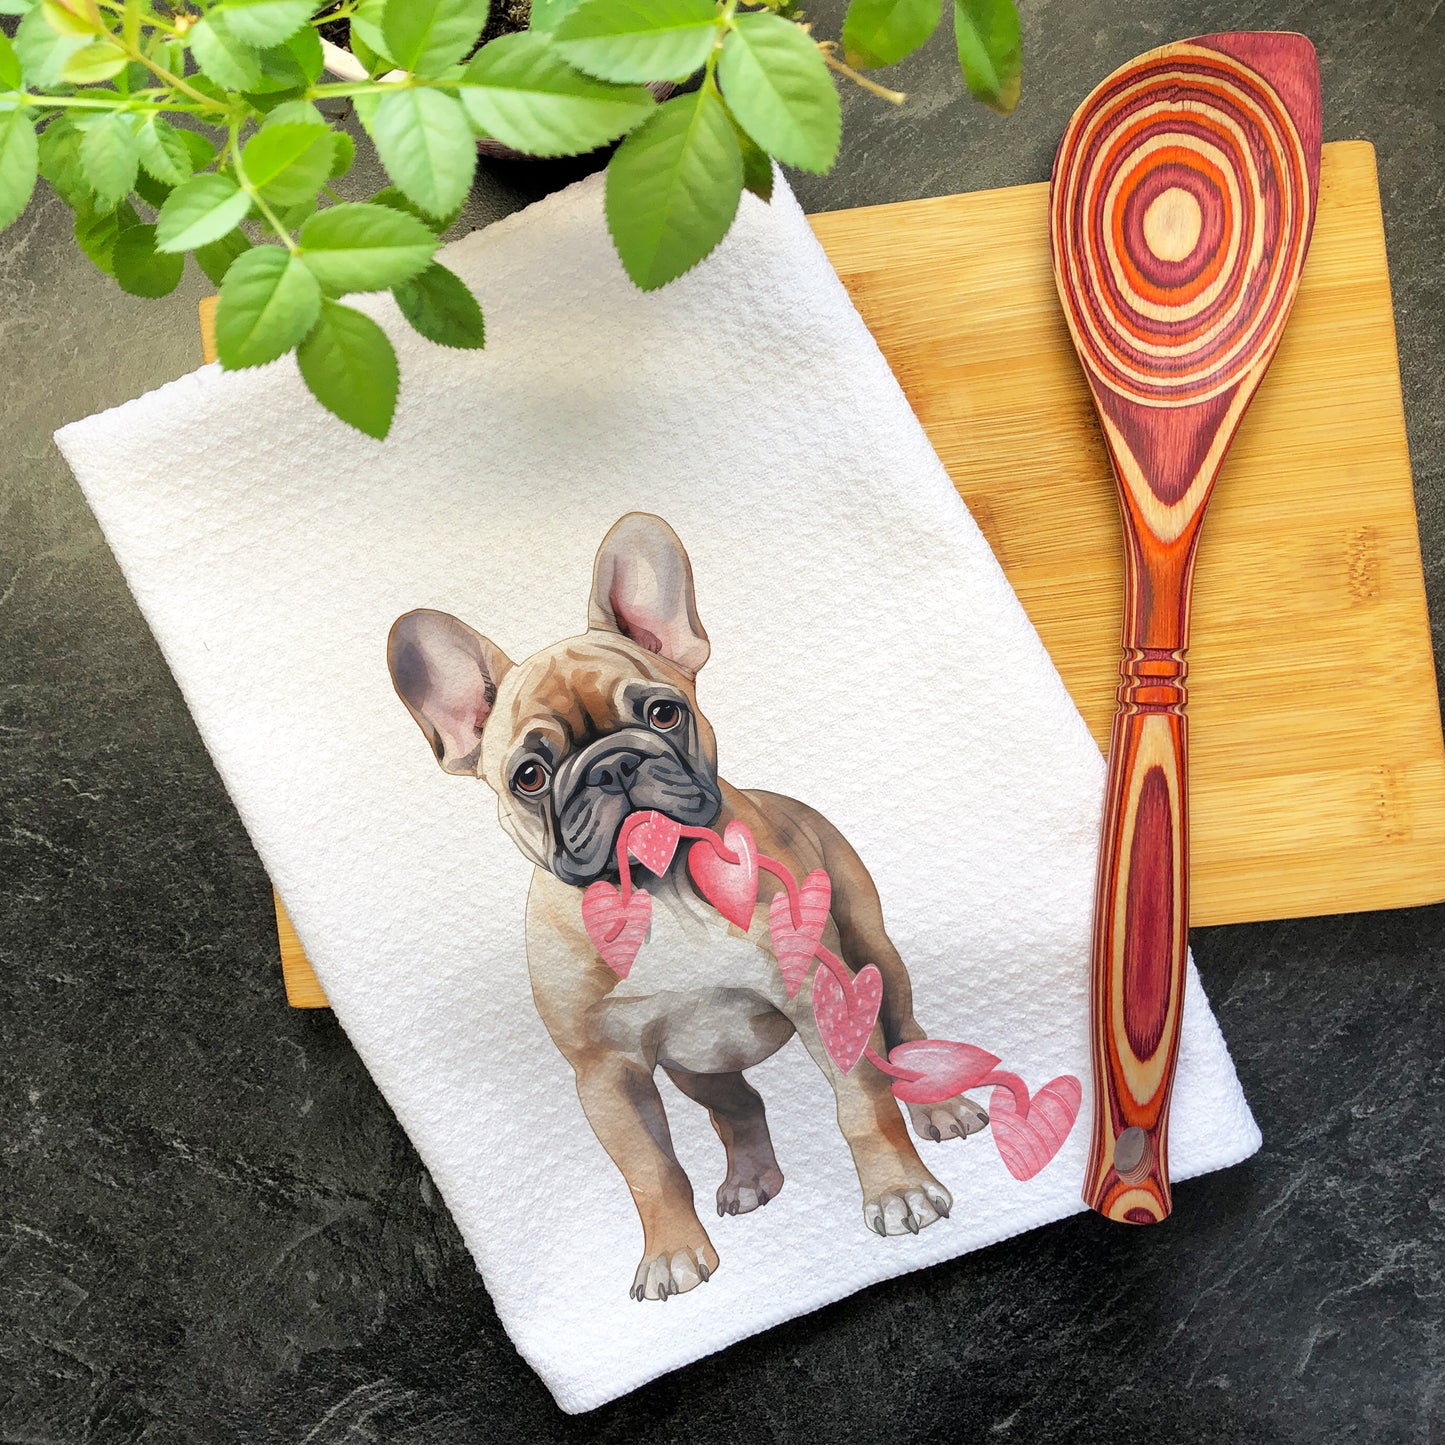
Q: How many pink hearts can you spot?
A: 7